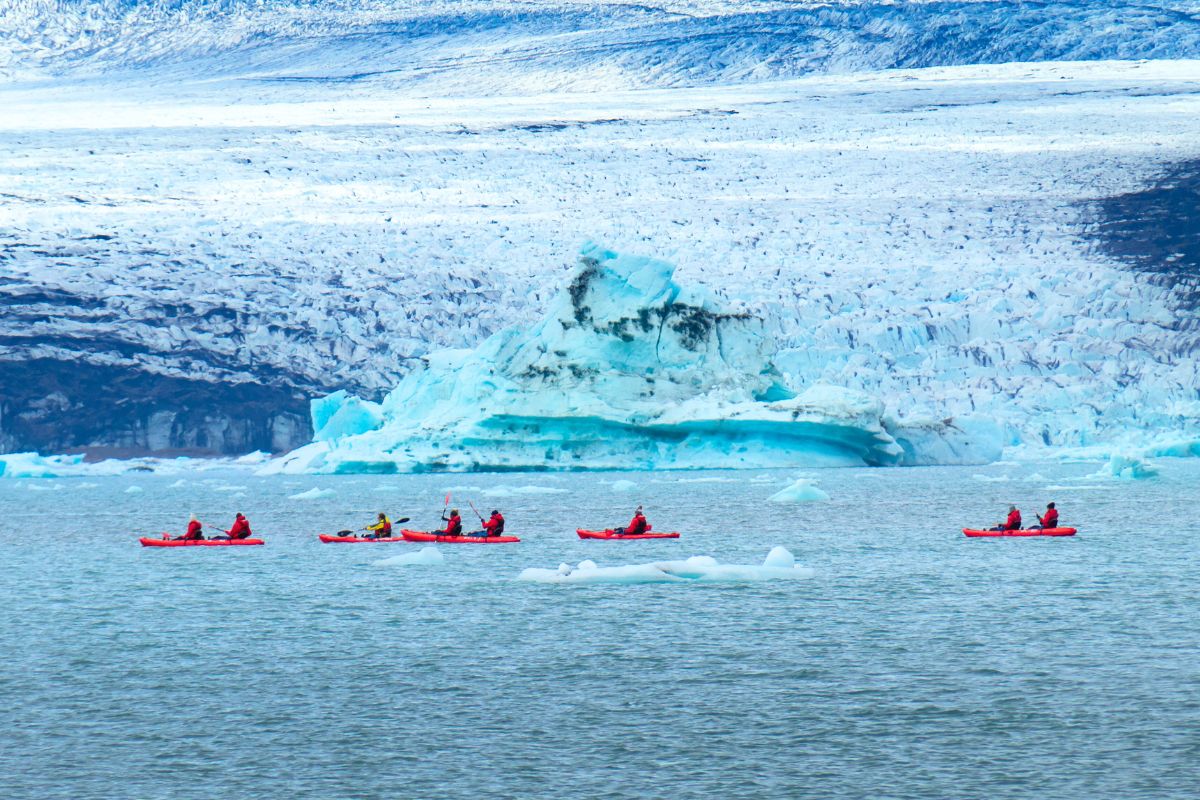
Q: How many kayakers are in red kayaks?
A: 8